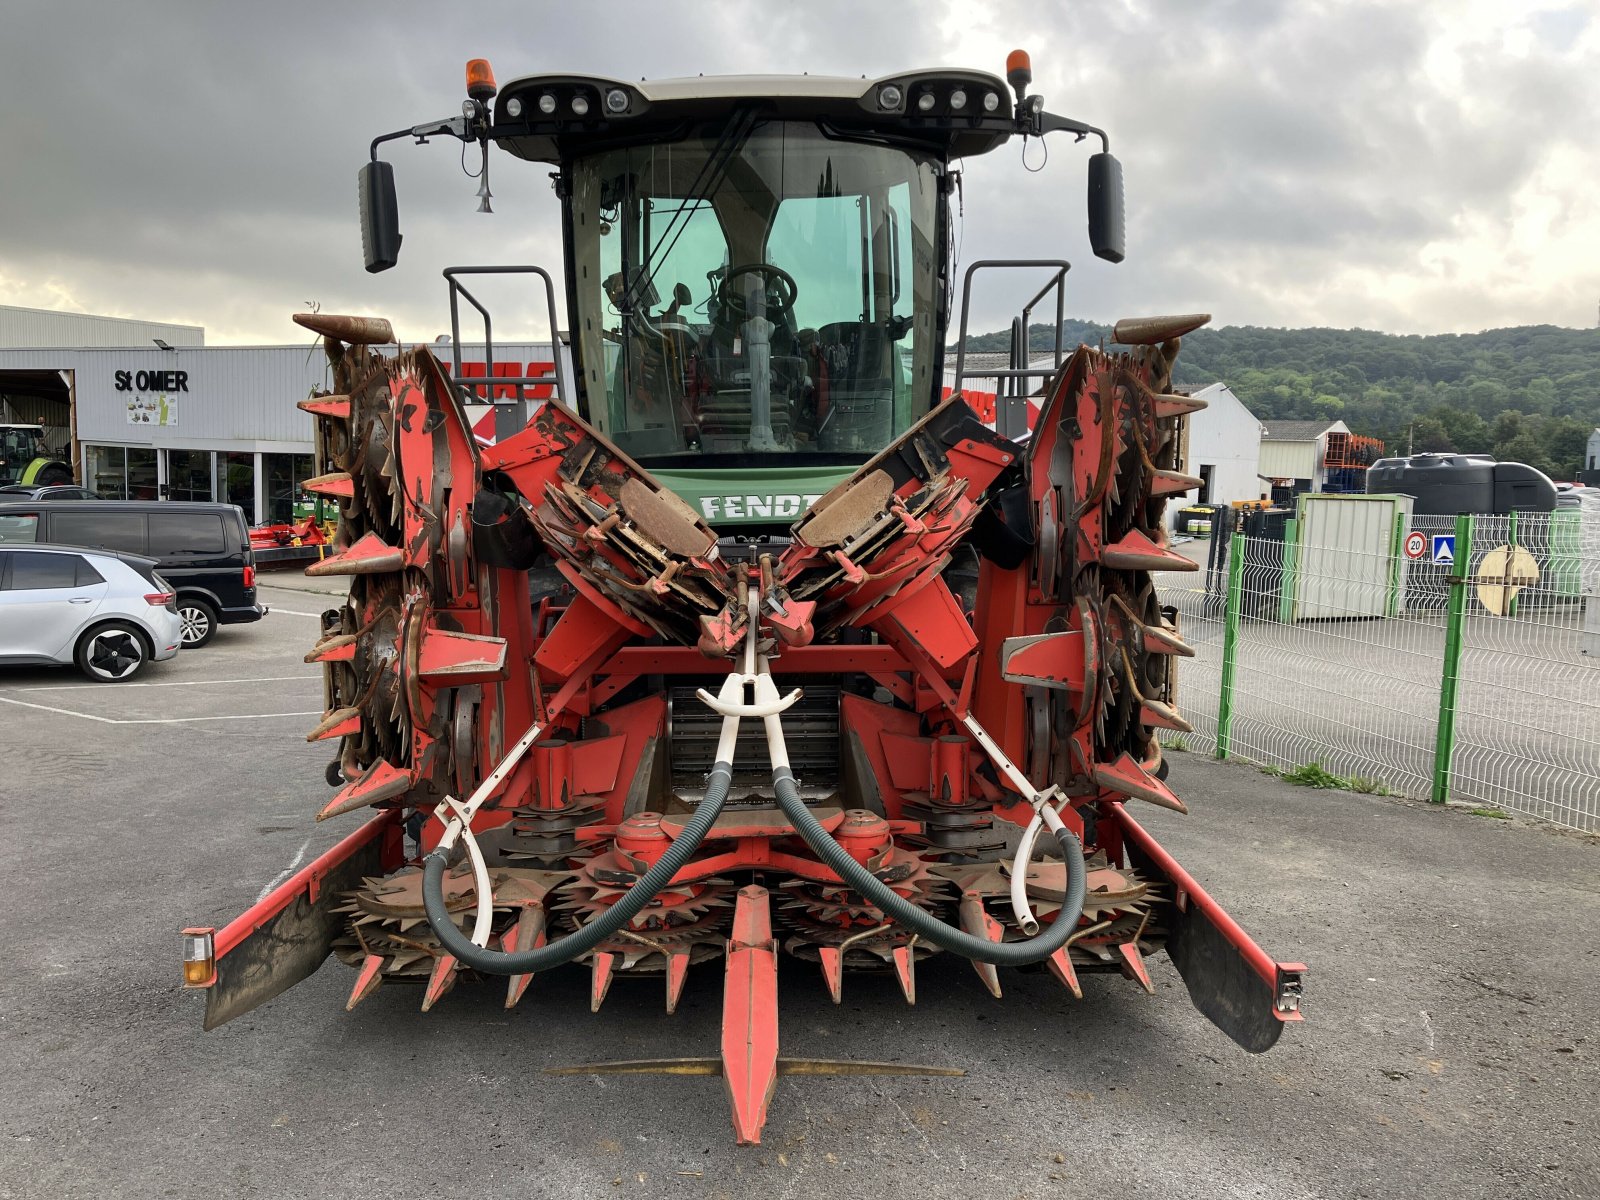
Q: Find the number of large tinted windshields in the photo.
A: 1